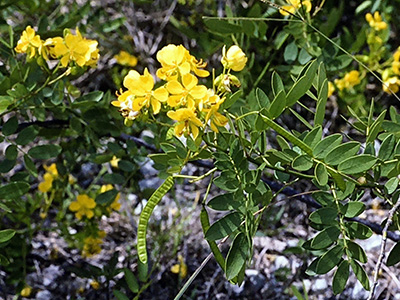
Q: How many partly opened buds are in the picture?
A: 1